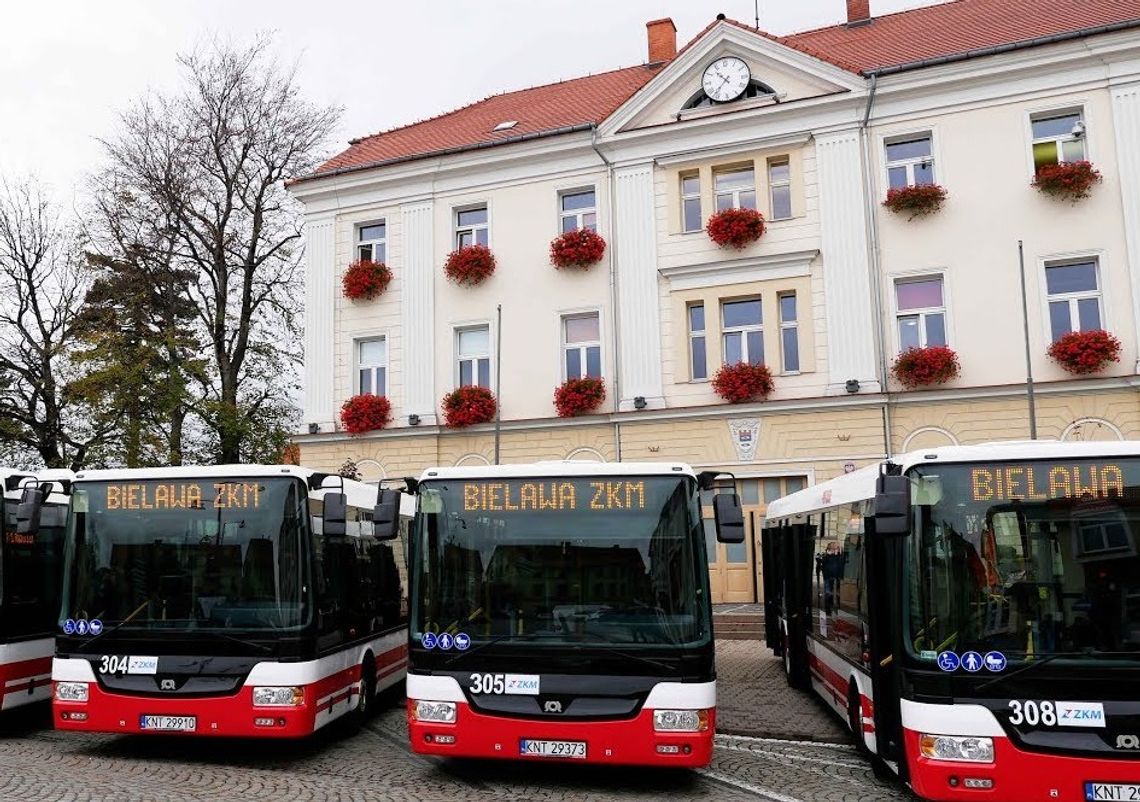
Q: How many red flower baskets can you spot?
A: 12